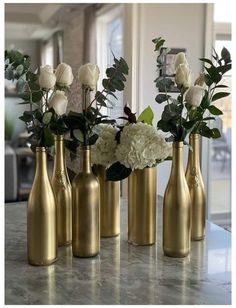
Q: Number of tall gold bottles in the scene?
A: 5